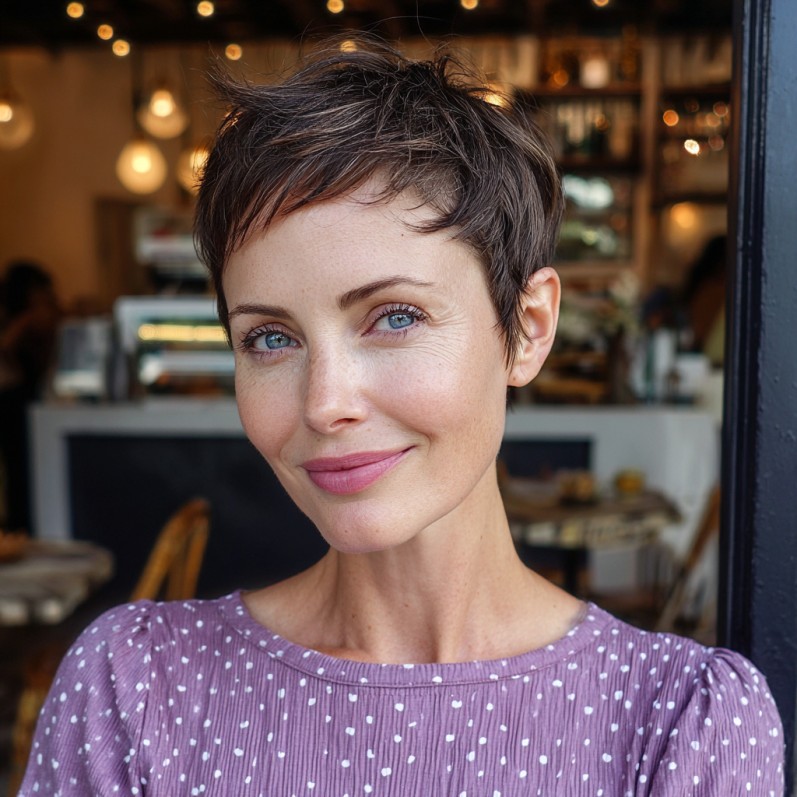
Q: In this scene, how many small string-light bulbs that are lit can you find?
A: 9